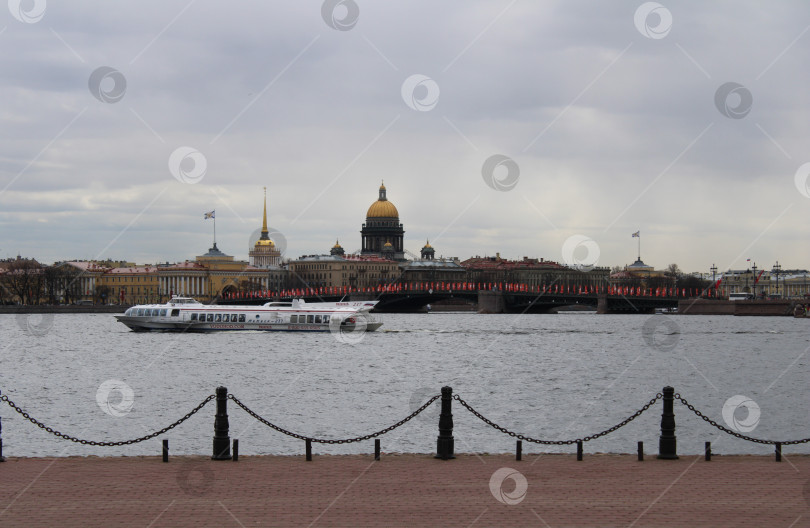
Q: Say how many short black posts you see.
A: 9